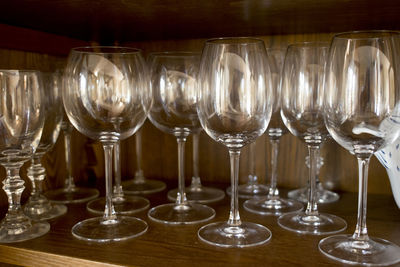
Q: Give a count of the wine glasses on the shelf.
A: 14